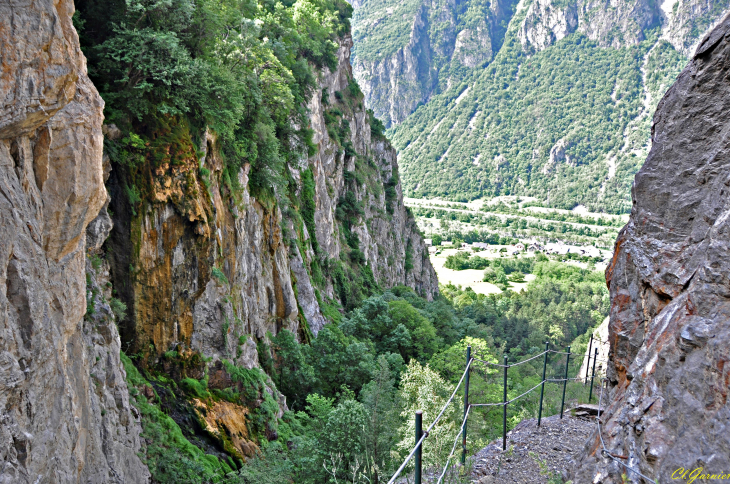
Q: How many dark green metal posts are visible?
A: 7